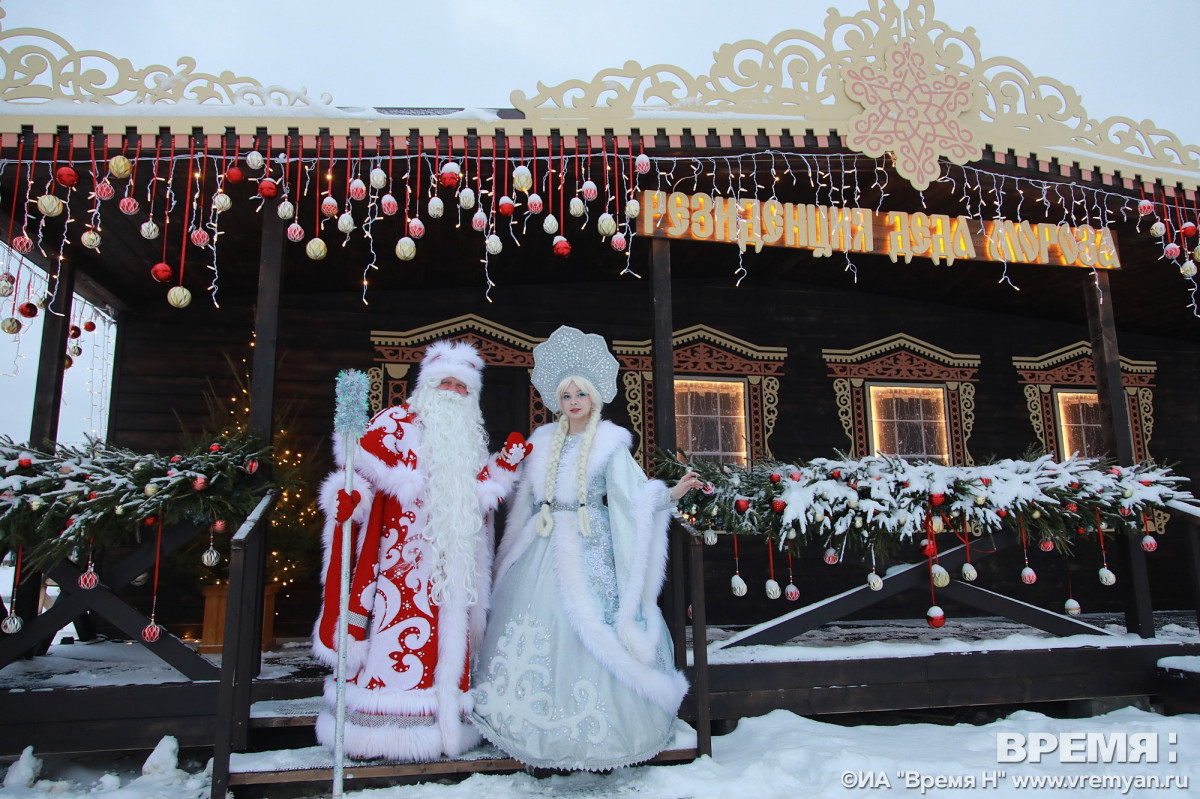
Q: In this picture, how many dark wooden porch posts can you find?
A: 4